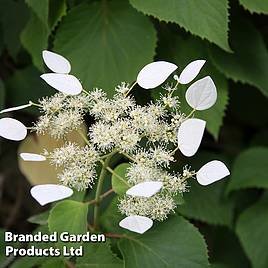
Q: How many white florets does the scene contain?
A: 13